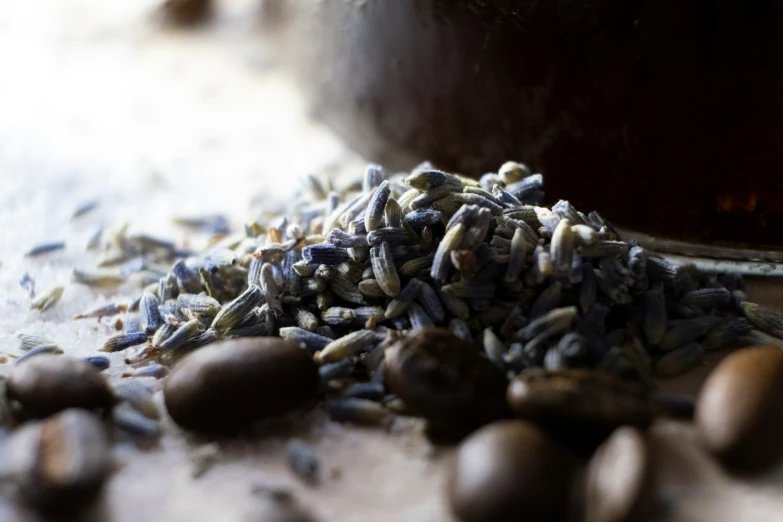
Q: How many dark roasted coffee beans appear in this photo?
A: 8